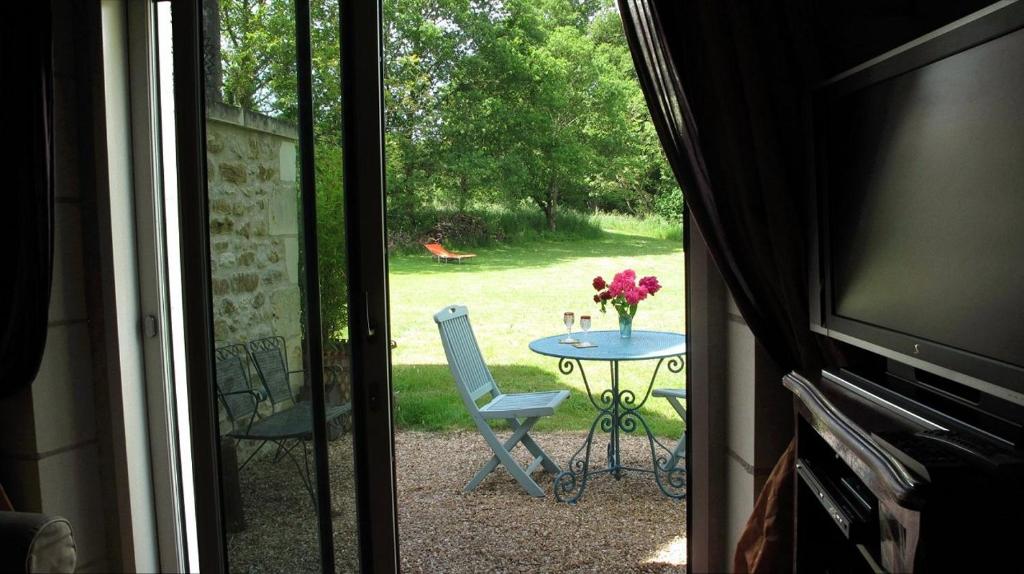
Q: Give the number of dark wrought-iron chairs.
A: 2